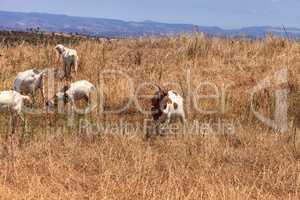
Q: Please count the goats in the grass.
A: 5